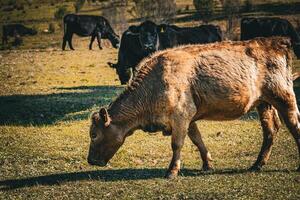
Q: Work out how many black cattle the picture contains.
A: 5